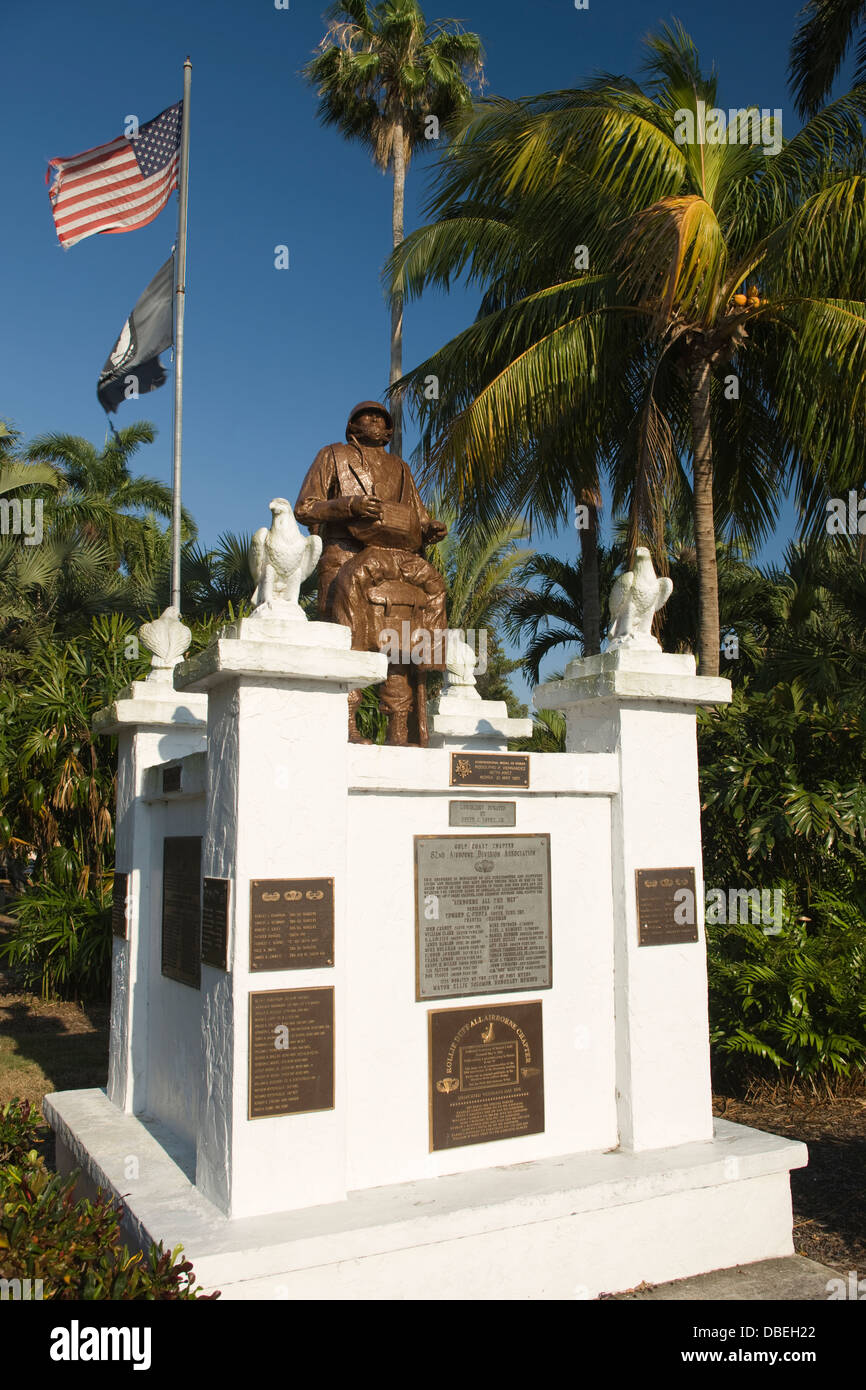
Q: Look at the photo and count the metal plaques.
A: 11